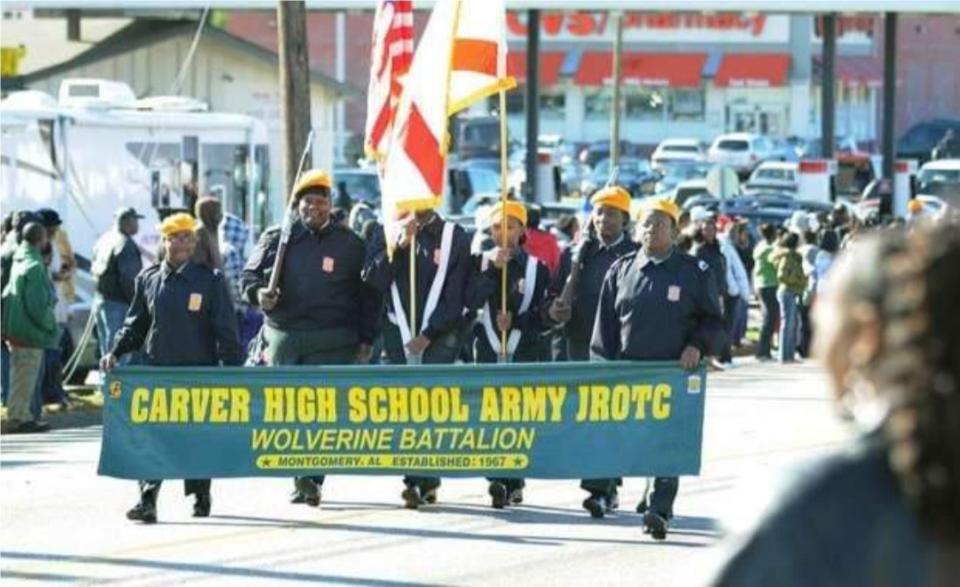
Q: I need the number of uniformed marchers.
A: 6